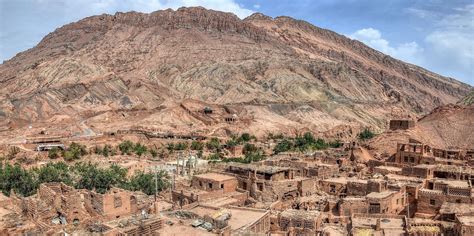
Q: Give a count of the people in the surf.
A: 0